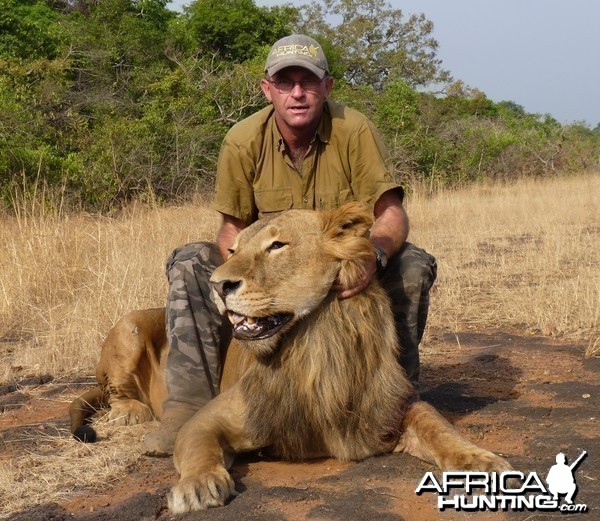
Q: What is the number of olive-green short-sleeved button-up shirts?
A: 1